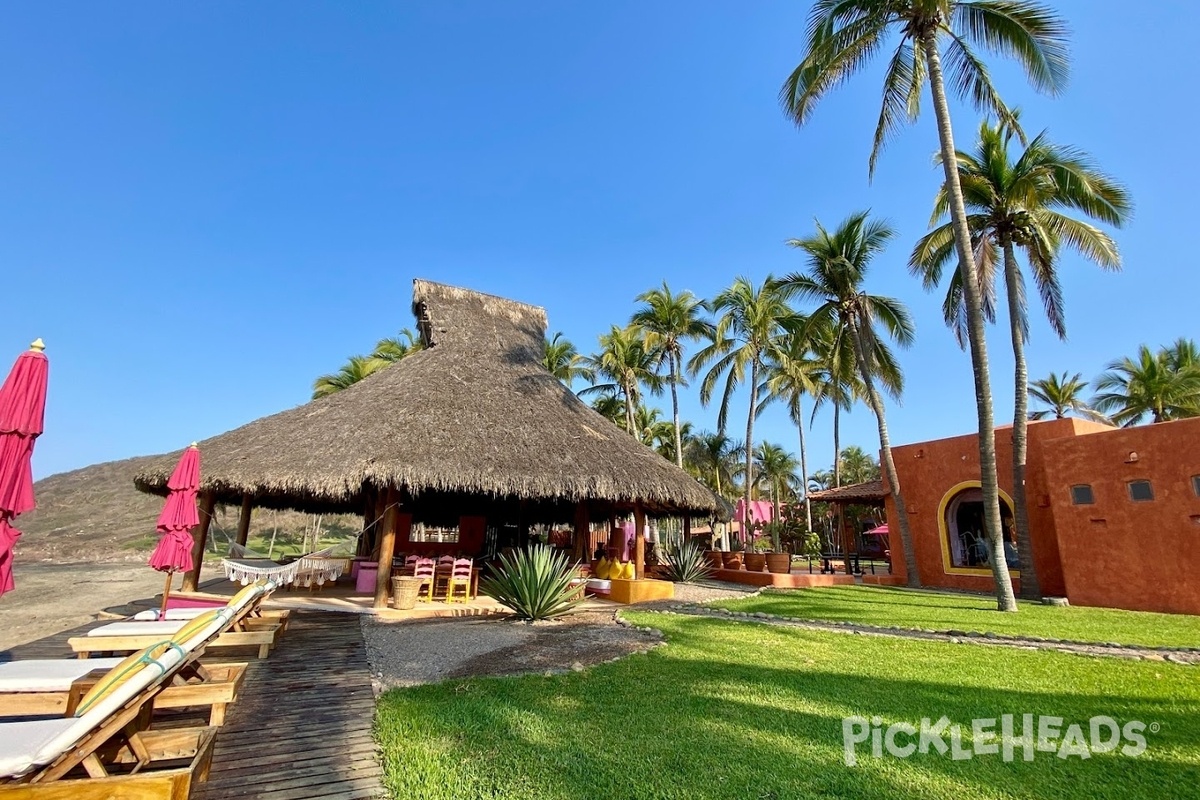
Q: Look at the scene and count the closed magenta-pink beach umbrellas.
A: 2